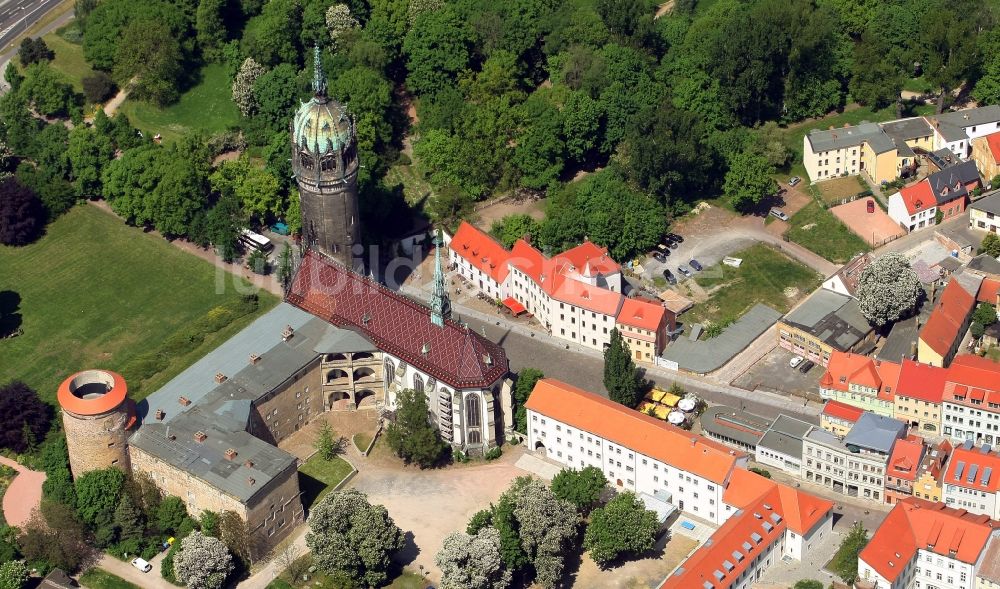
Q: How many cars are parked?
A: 13